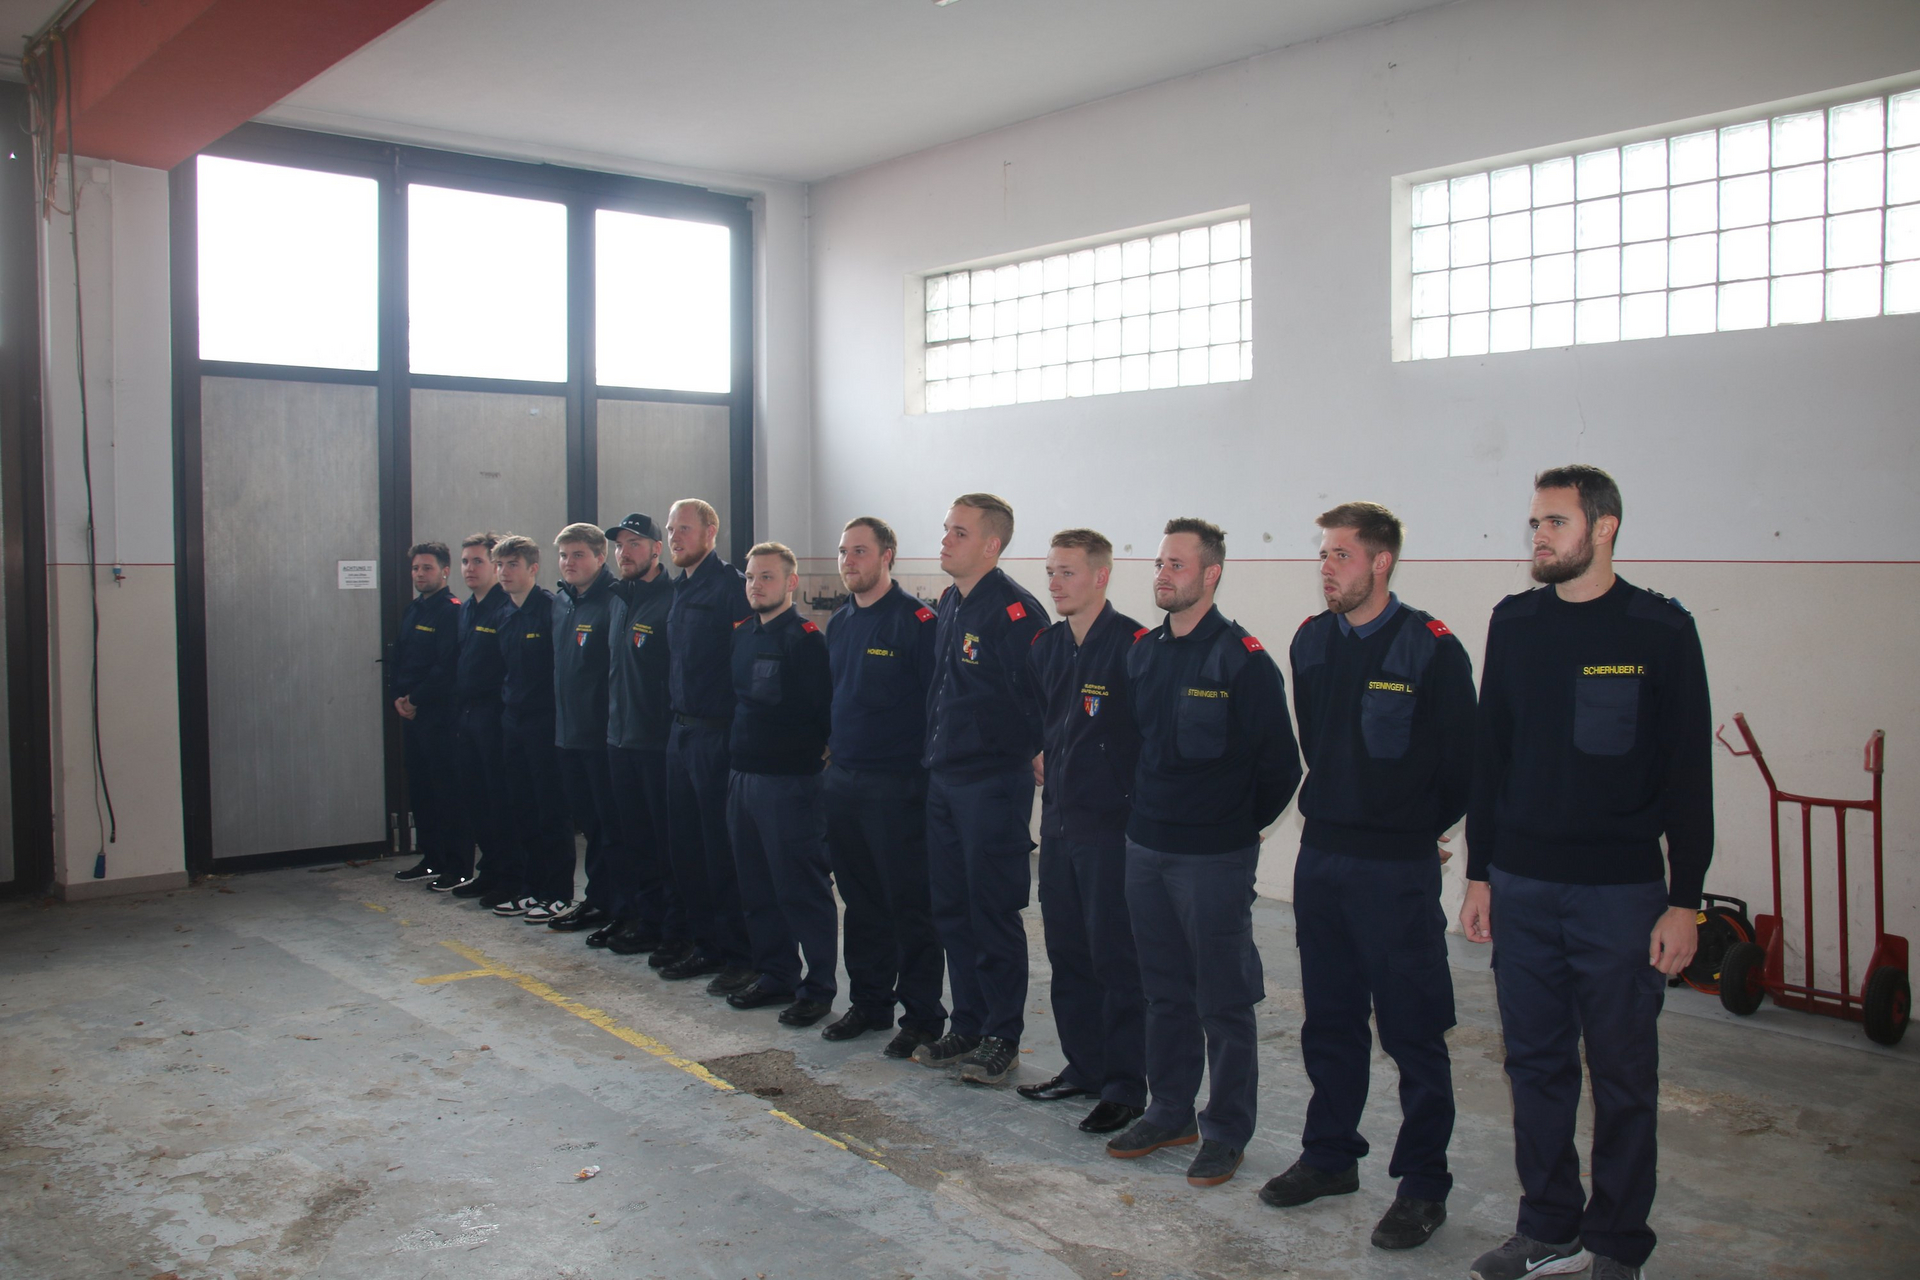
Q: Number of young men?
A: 13